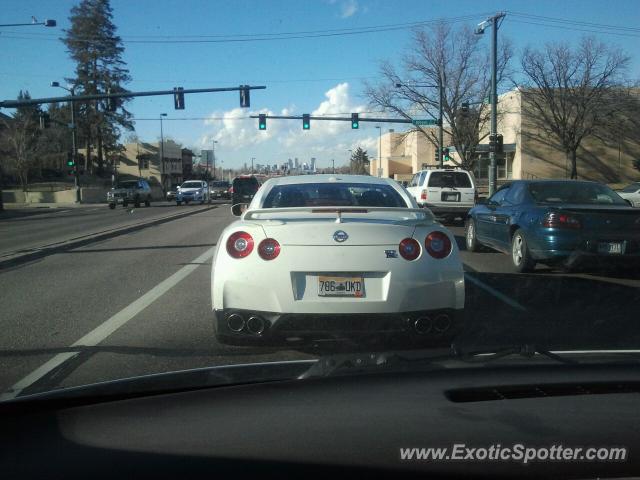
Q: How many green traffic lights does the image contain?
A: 5